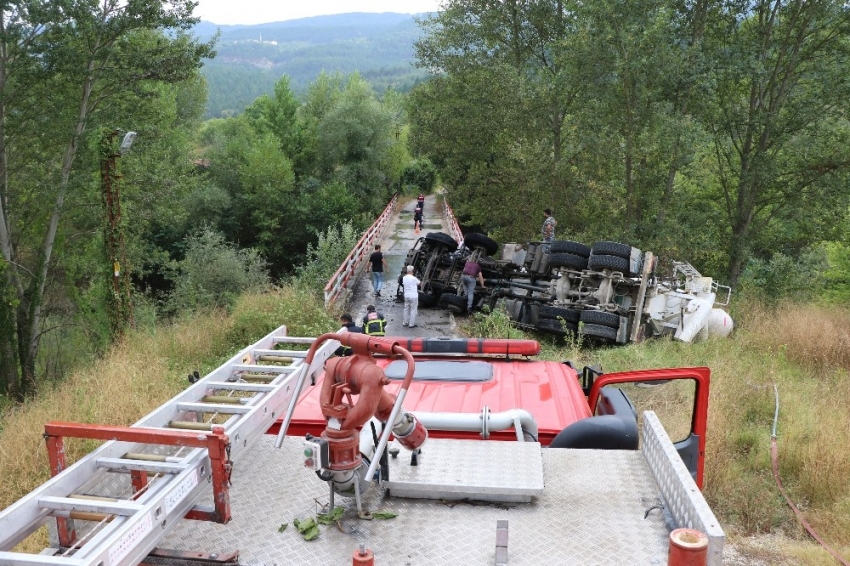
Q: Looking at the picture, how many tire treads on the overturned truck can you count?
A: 12